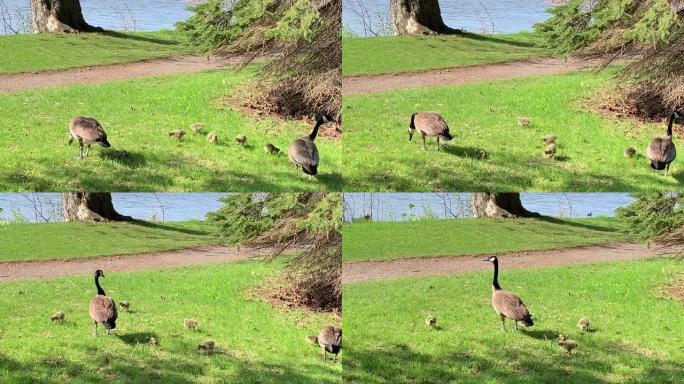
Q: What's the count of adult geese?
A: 7